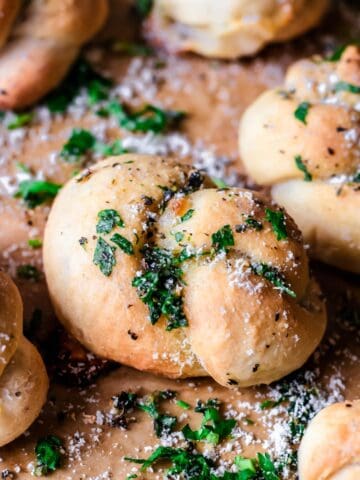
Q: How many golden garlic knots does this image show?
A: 6